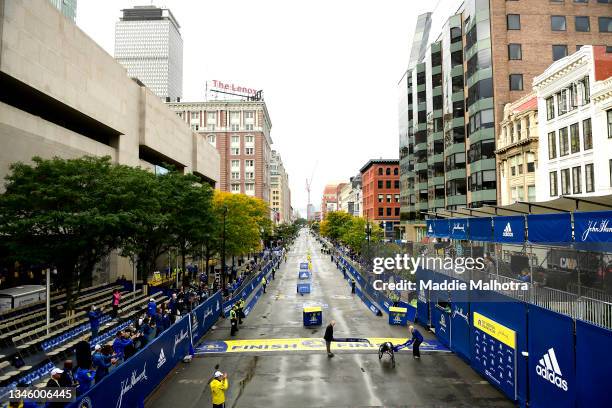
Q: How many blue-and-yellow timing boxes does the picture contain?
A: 2